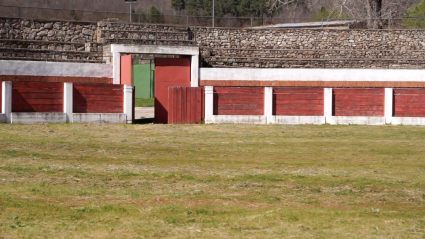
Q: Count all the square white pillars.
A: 7